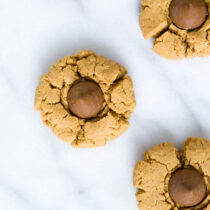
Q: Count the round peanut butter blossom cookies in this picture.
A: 3